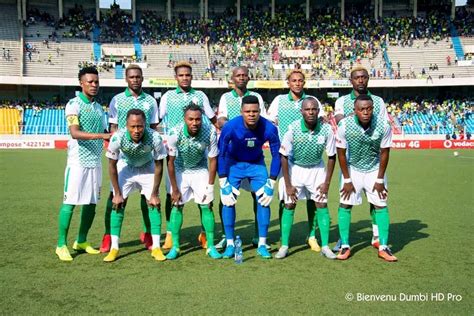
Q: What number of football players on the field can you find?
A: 11